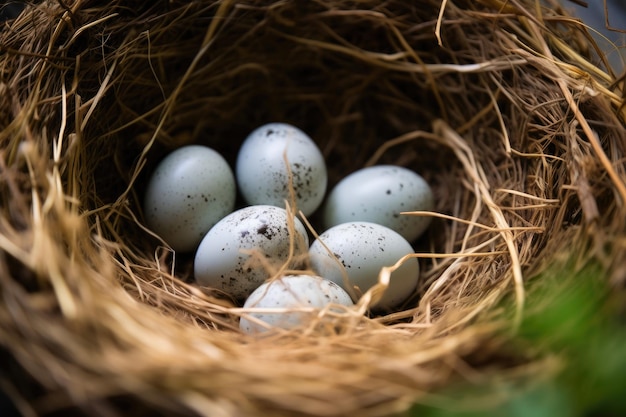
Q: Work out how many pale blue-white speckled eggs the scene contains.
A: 6